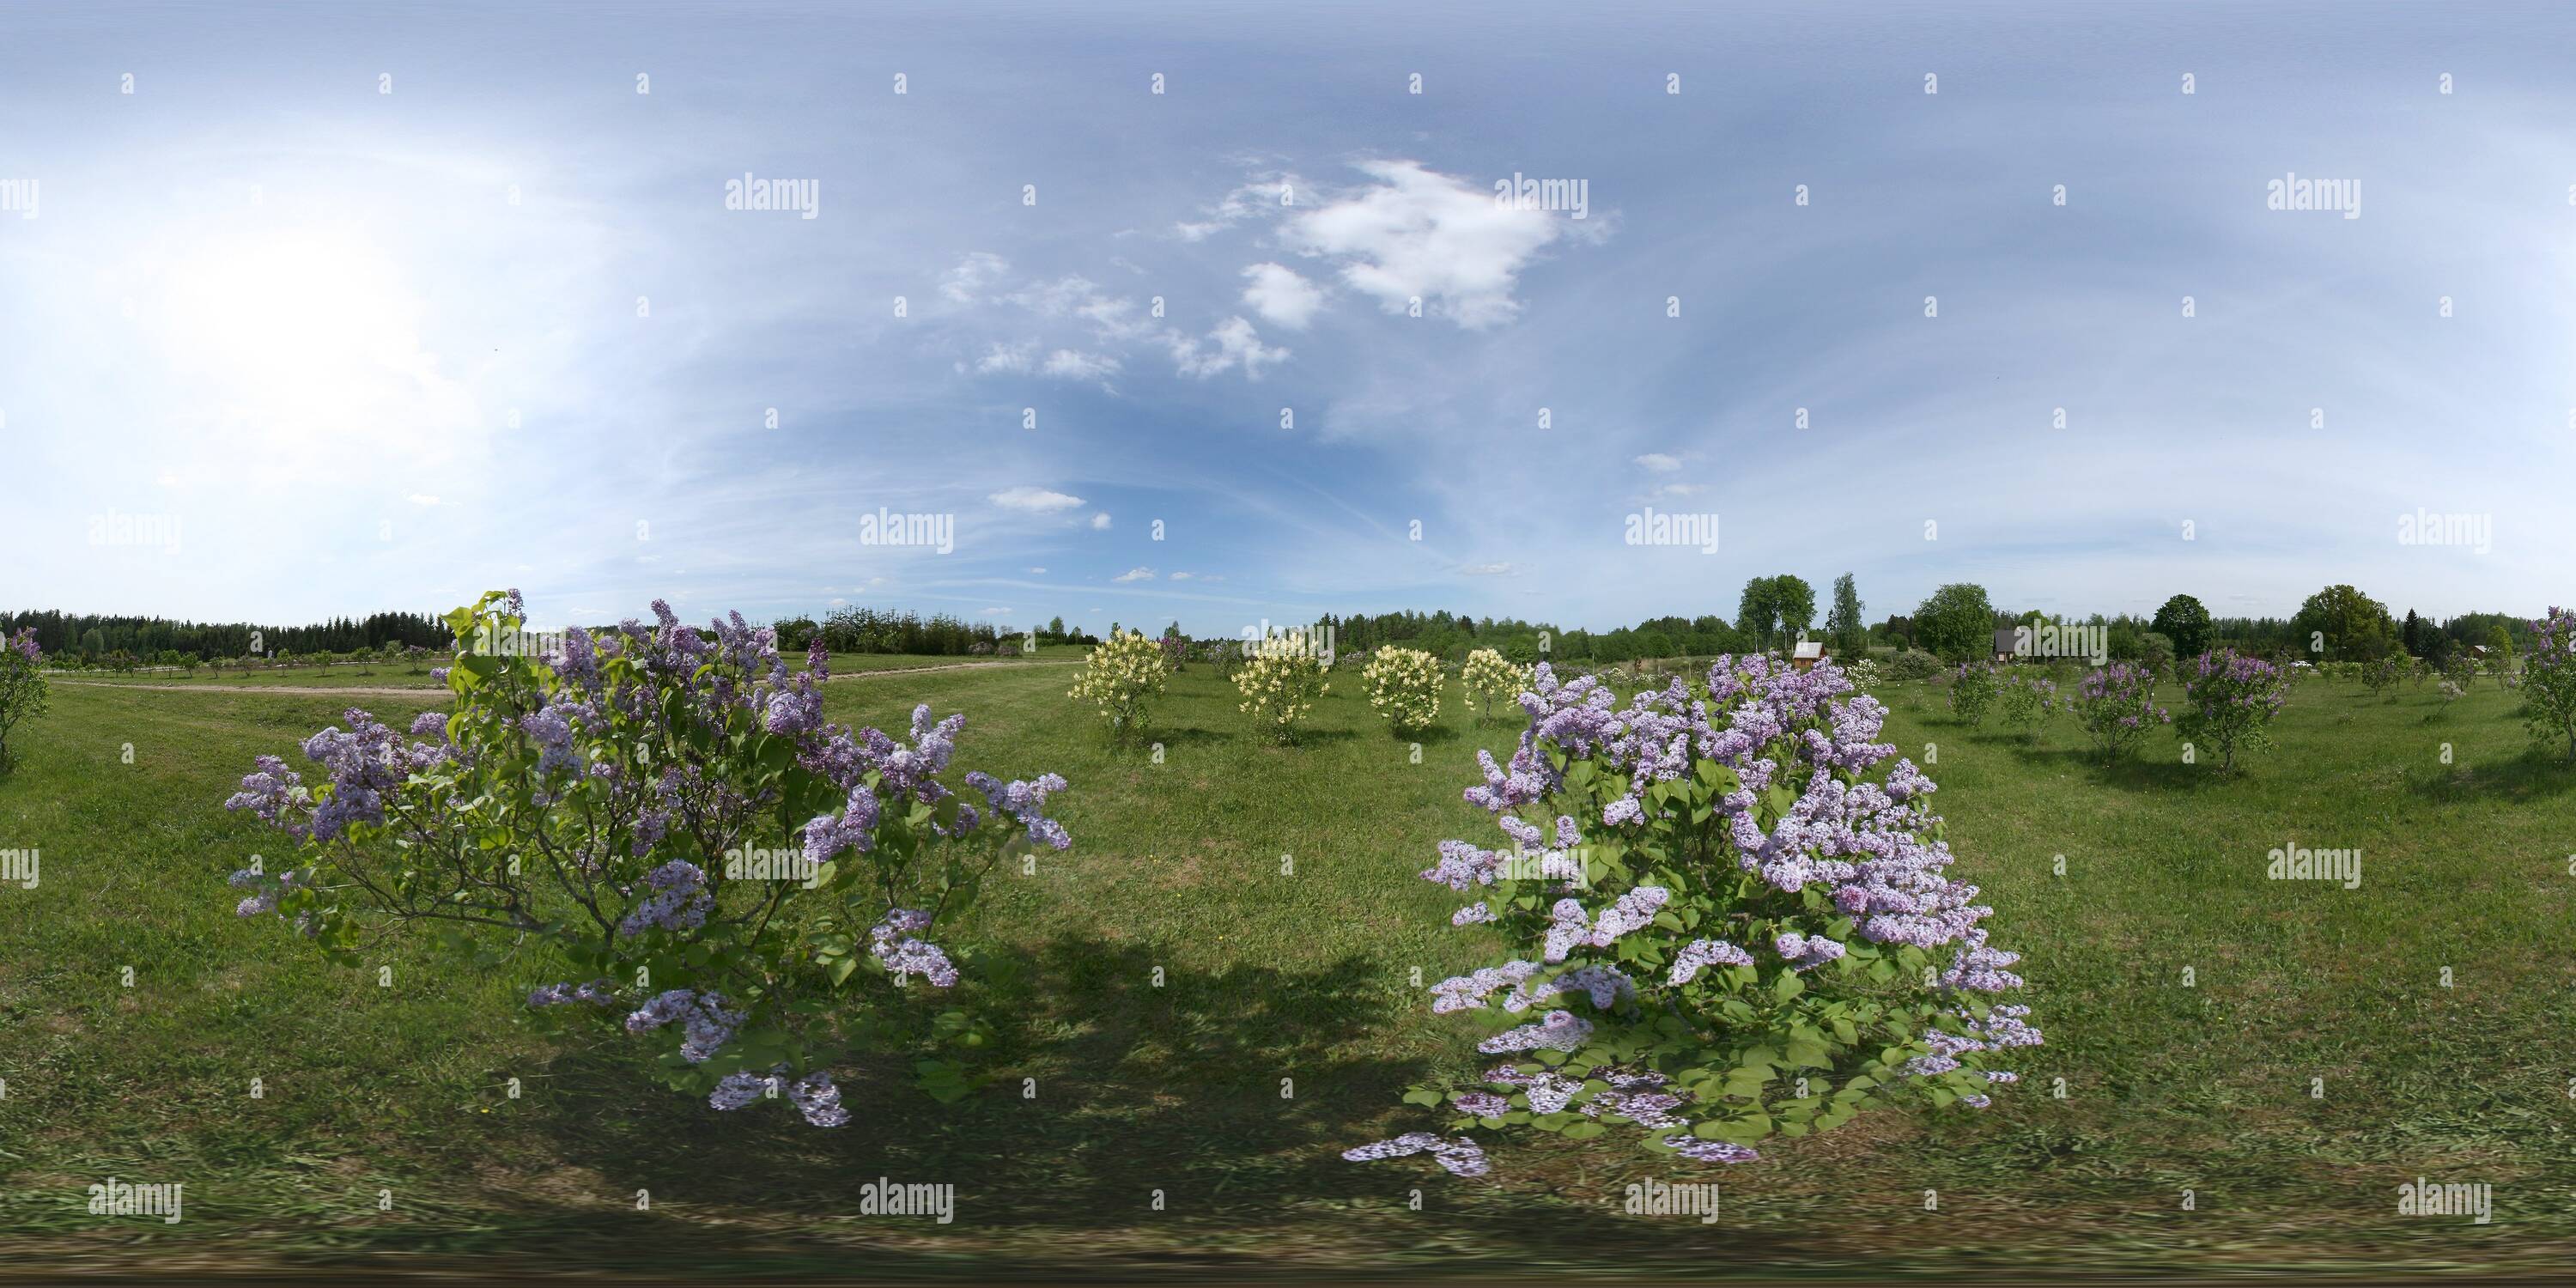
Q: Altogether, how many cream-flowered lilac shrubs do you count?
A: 4